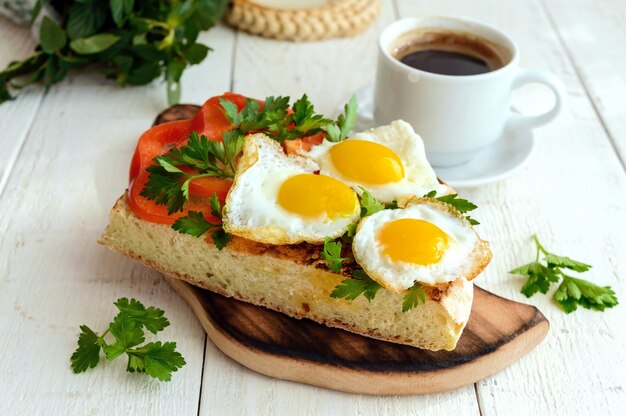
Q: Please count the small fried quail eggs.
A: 3